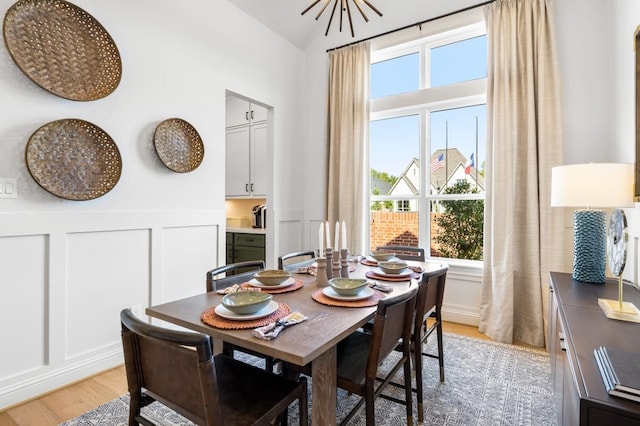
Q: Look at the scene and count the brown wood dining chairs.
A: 6